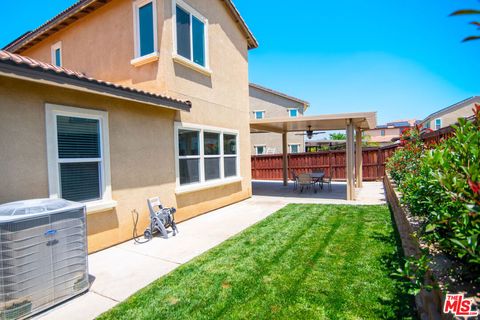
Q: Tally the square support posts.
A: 3